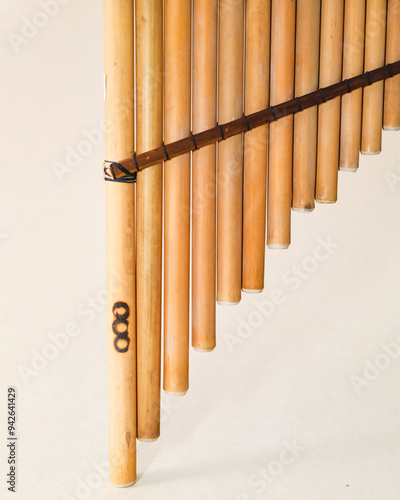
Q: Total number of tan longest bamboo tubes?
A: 1